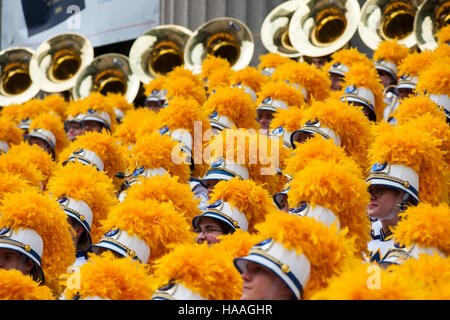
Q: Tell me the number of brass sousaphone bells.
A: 9